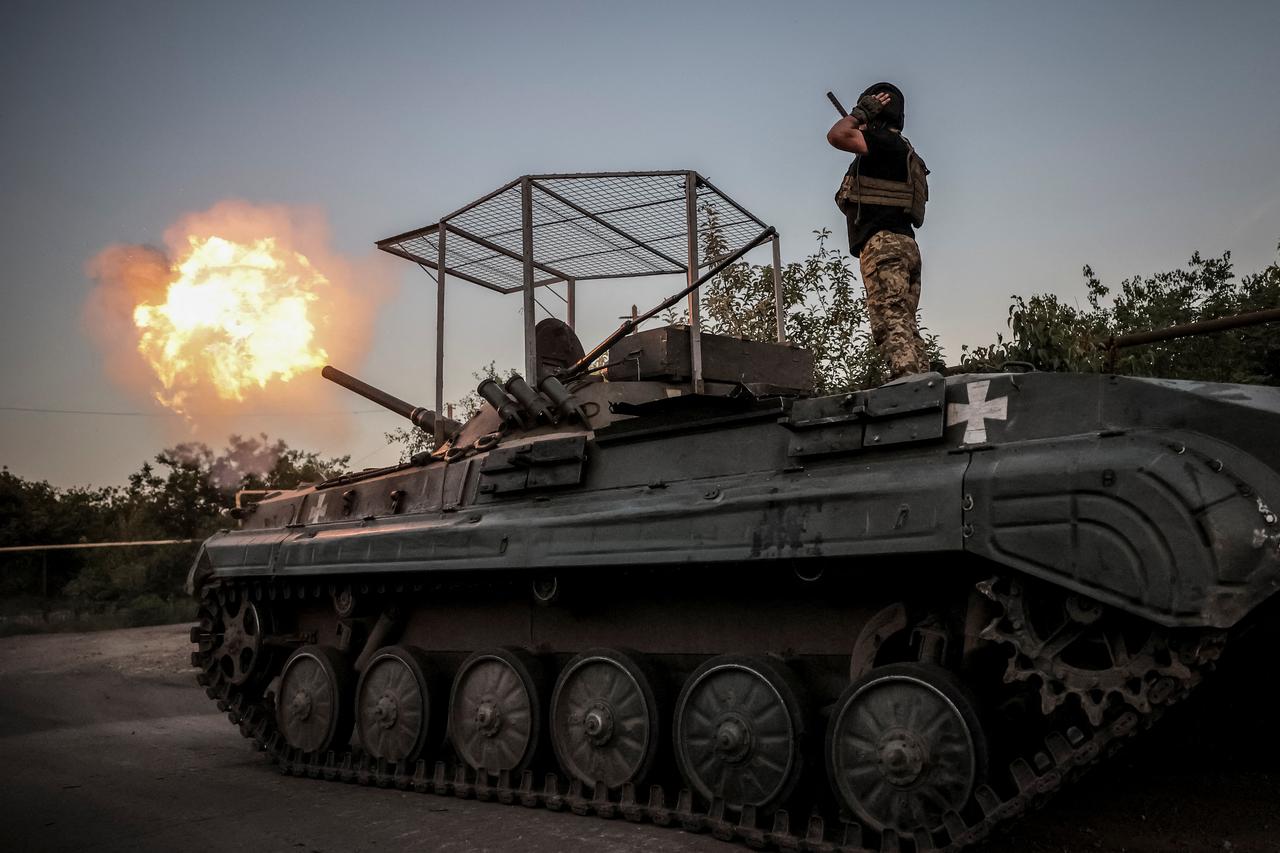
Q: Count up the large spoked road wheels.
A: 6